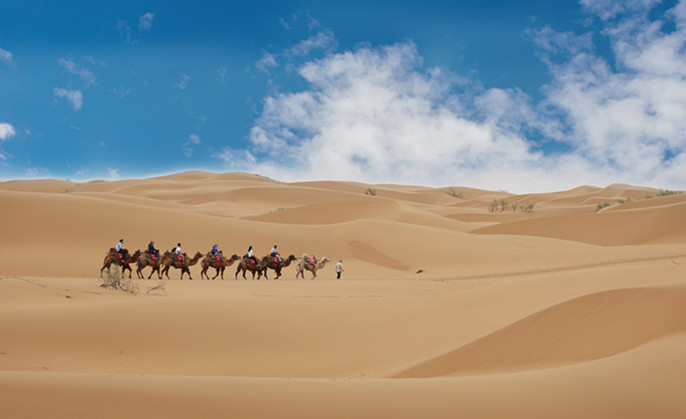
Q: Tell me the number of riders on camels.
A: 6